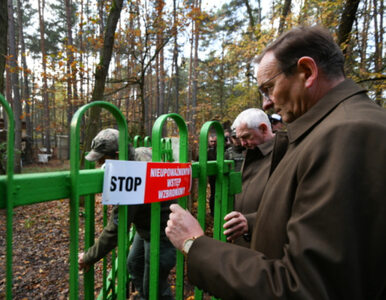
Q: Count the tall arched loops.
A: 4